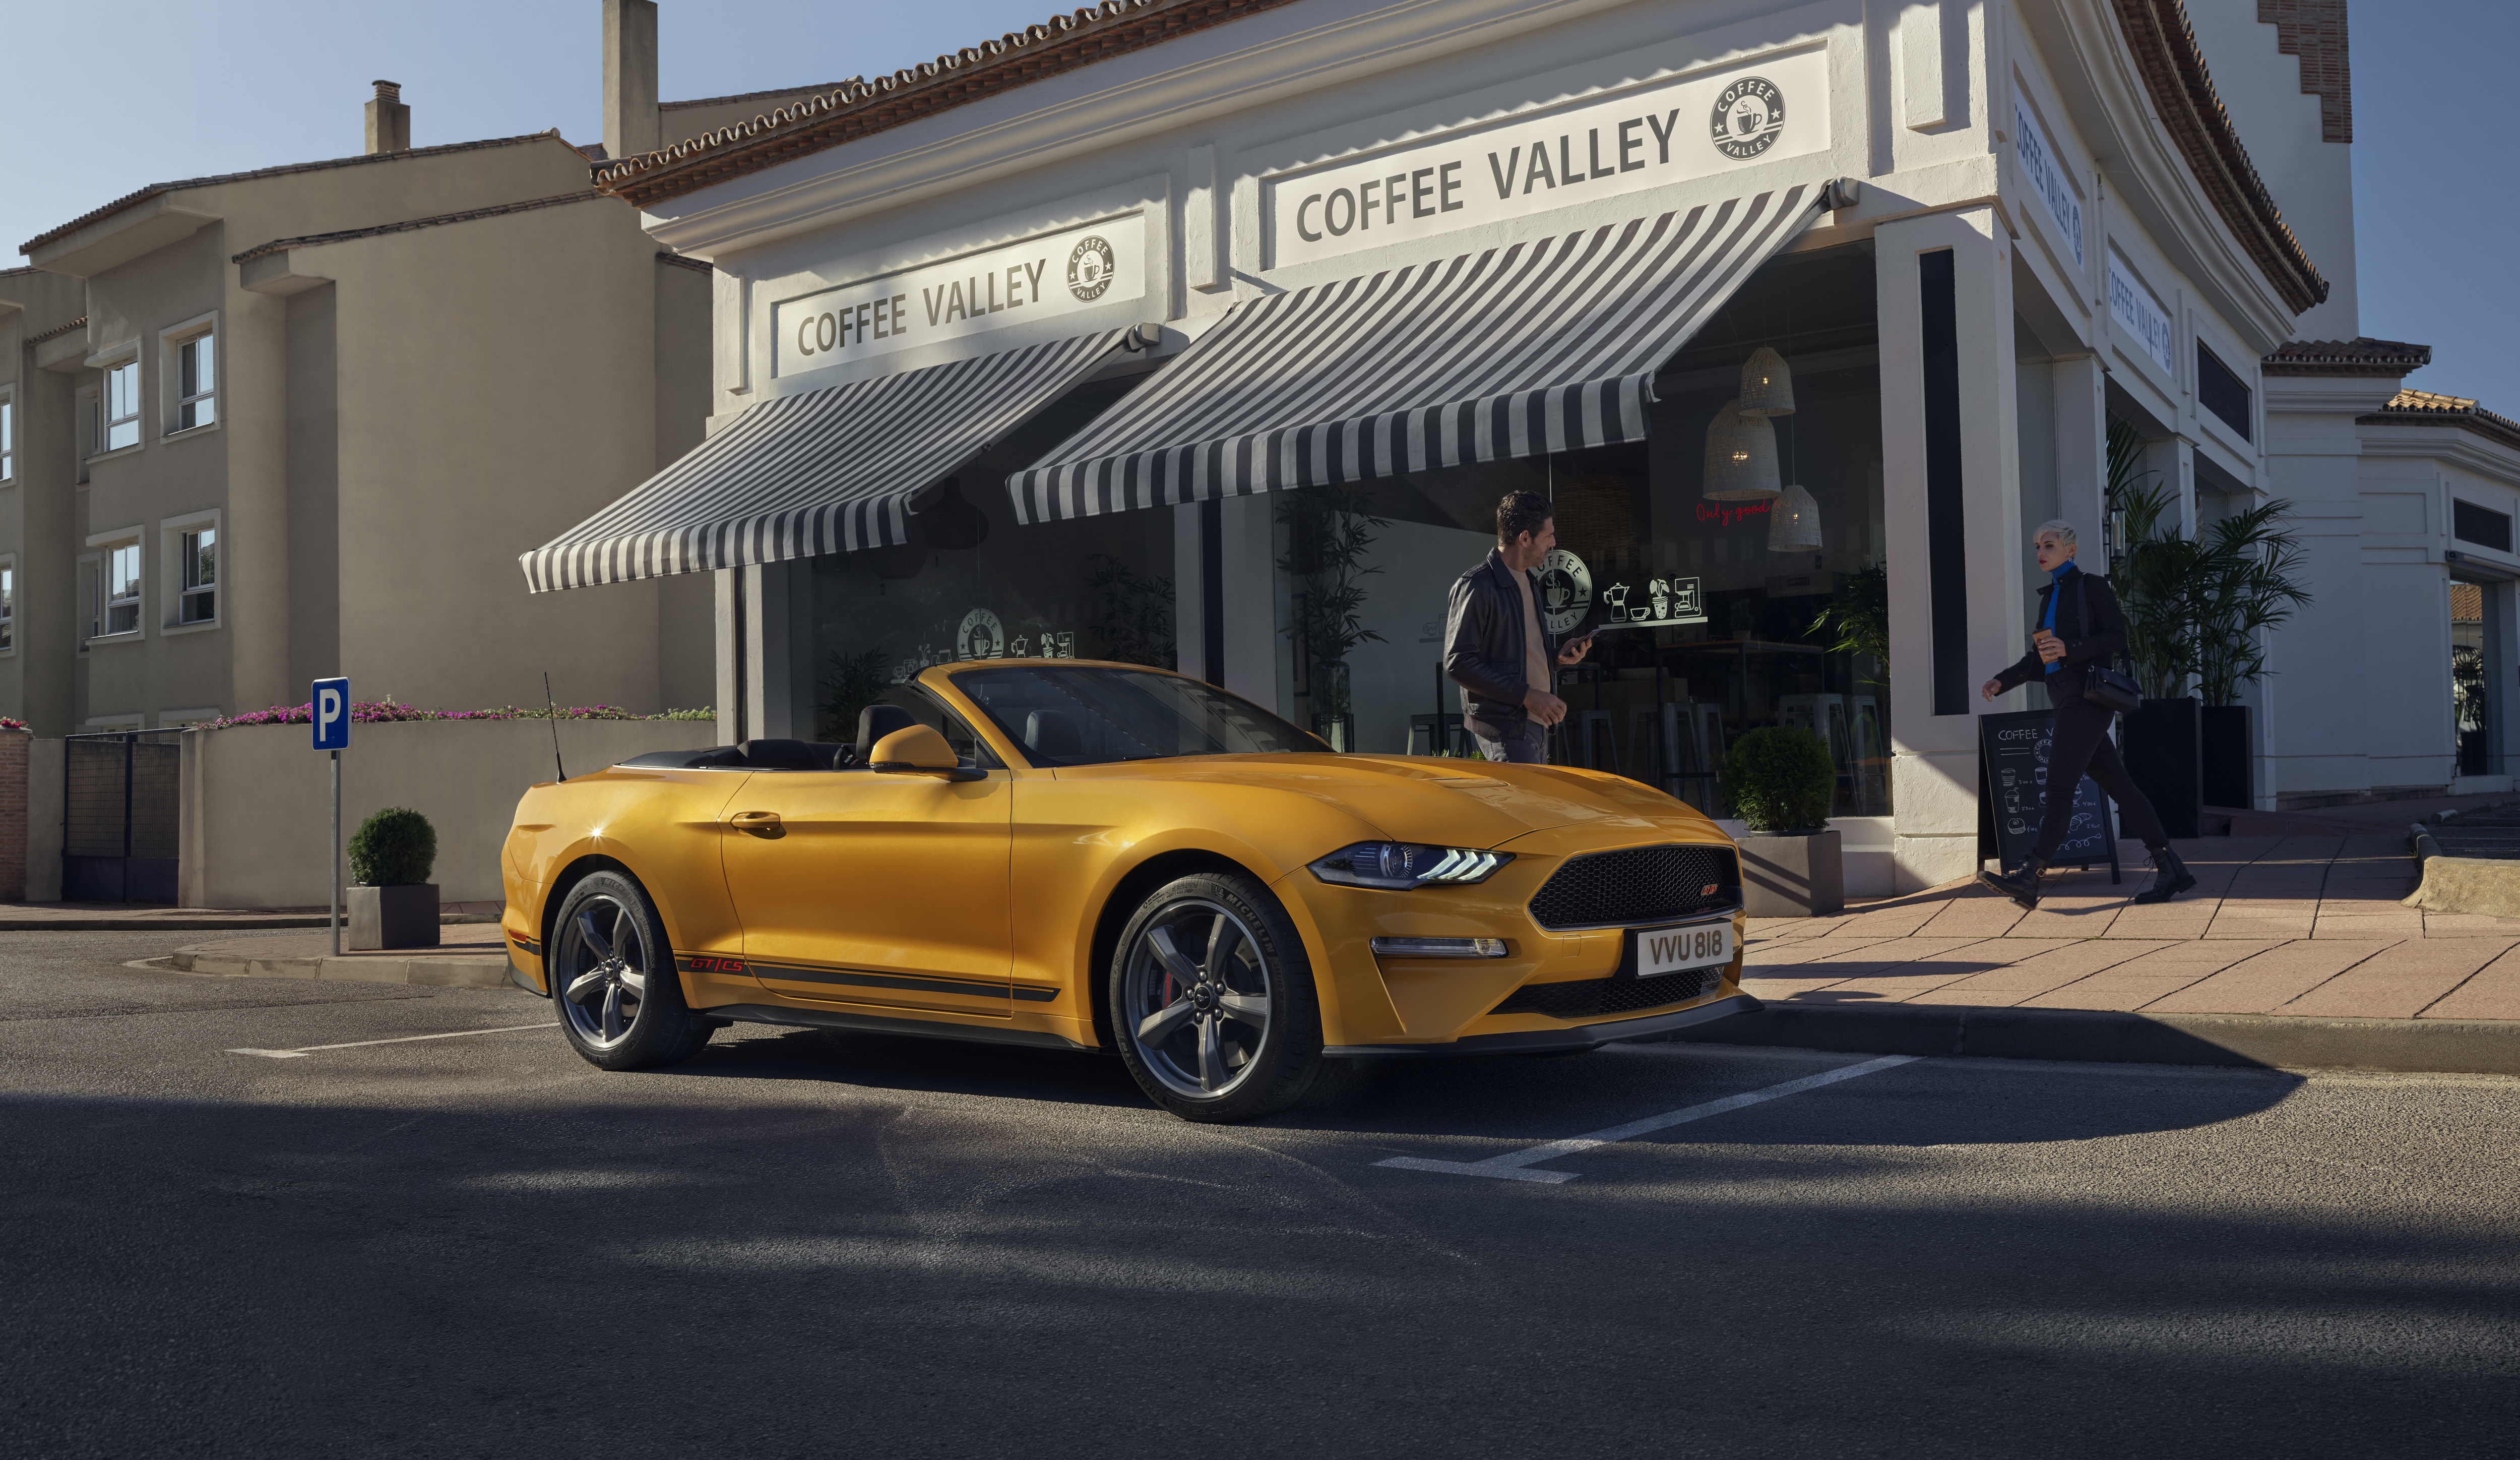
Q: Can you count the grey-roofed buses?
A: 0